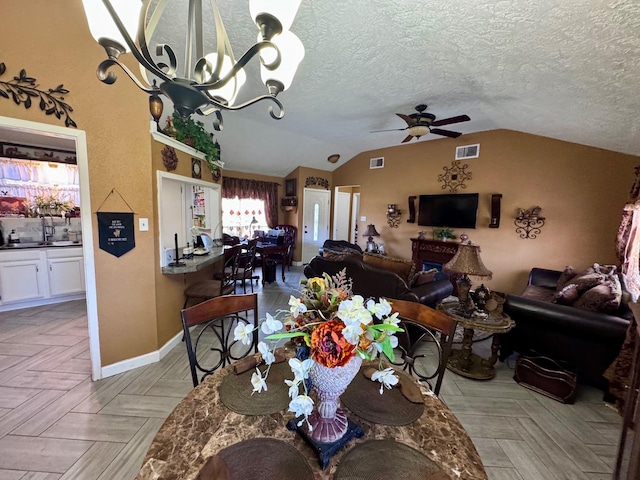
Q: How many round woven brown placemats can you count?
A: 4